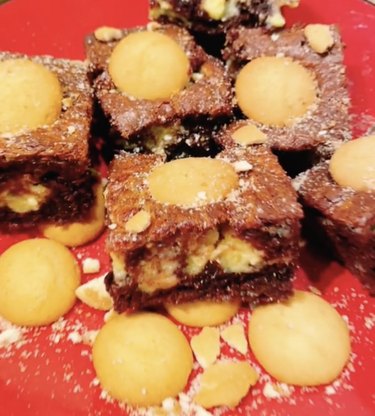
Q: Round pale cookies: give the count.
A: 10